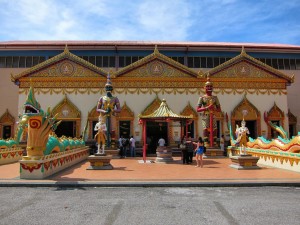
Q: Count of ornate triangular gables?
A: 3